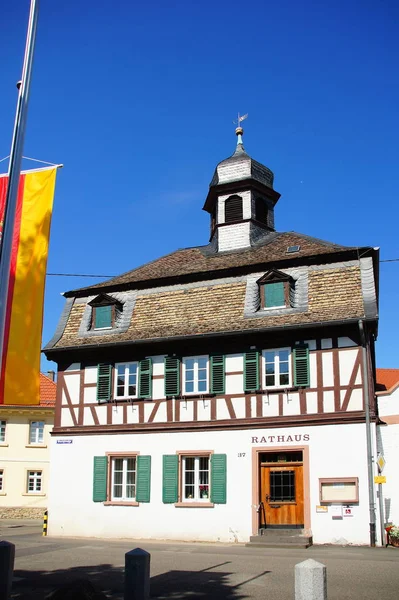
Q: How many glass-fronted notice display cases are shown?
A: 1